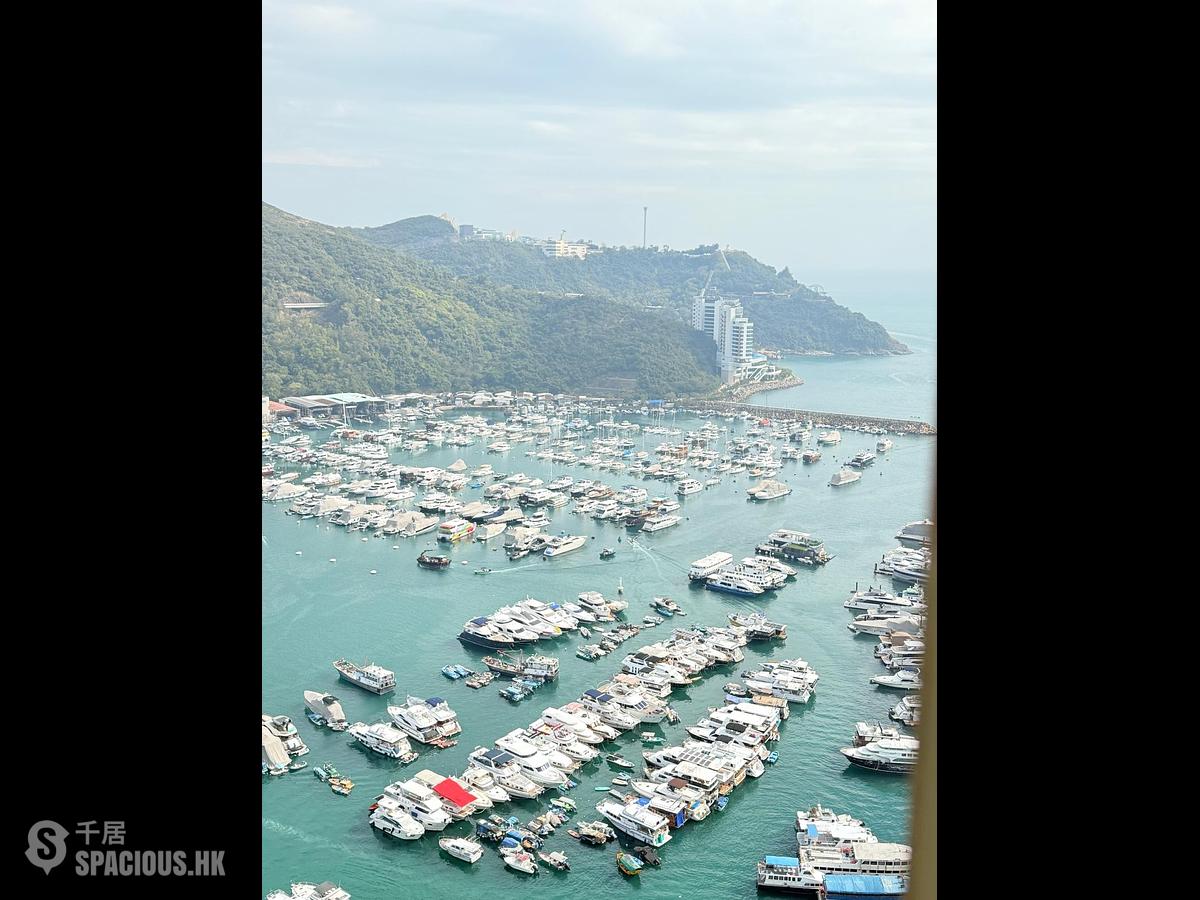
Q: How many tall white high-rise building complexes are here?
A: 1